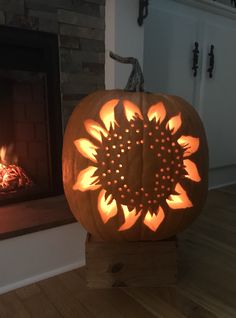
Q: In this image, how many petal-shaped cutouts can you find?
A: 13